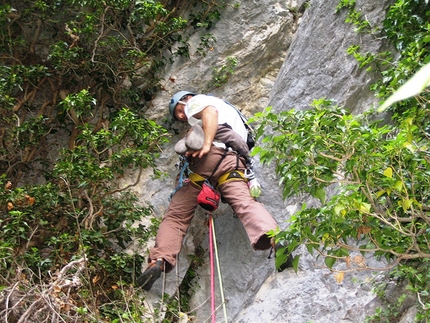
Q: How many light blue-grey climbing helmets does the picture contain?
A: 1